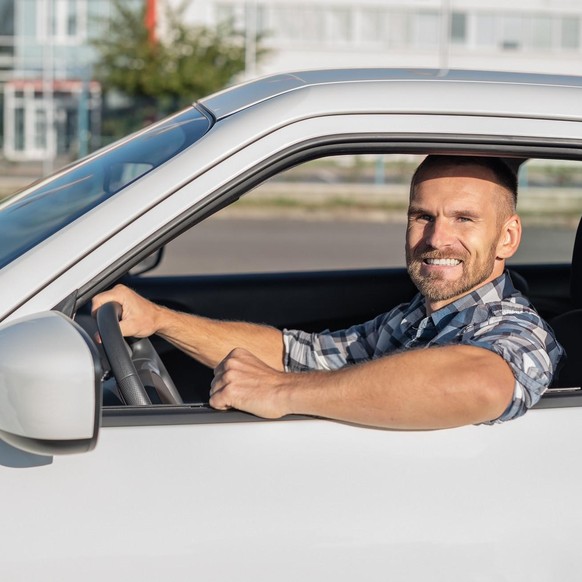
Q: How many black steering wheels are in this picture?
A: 1